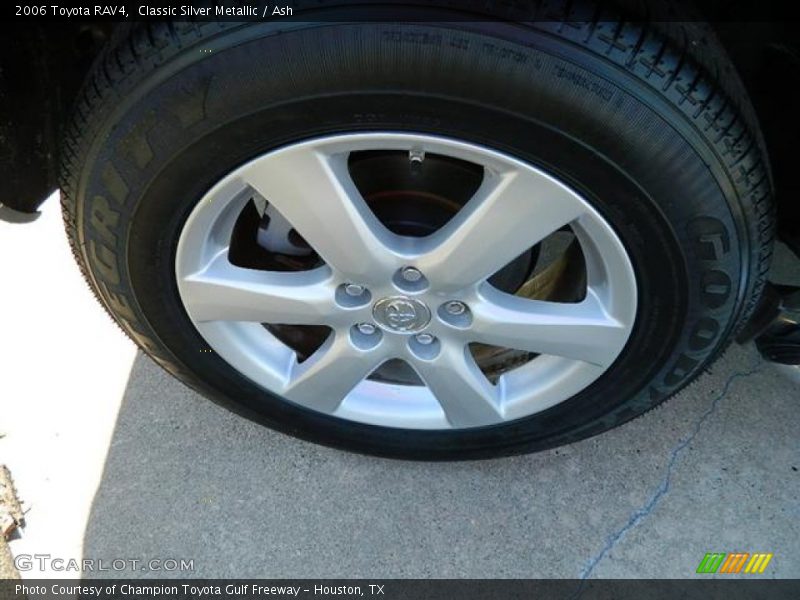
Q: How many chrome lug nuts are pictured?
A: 5